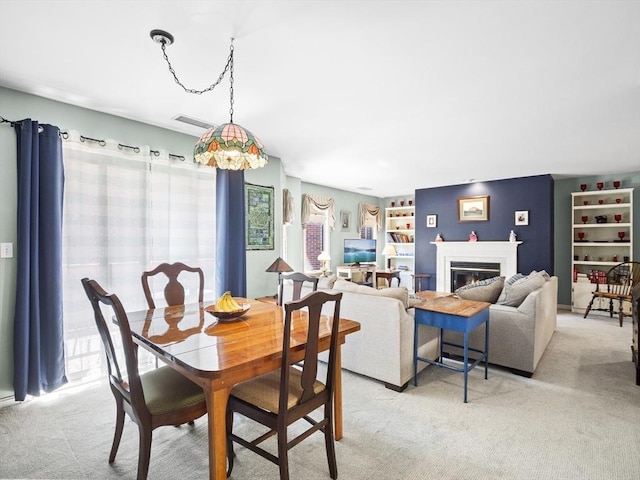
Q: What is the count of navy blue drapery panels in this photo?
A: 2